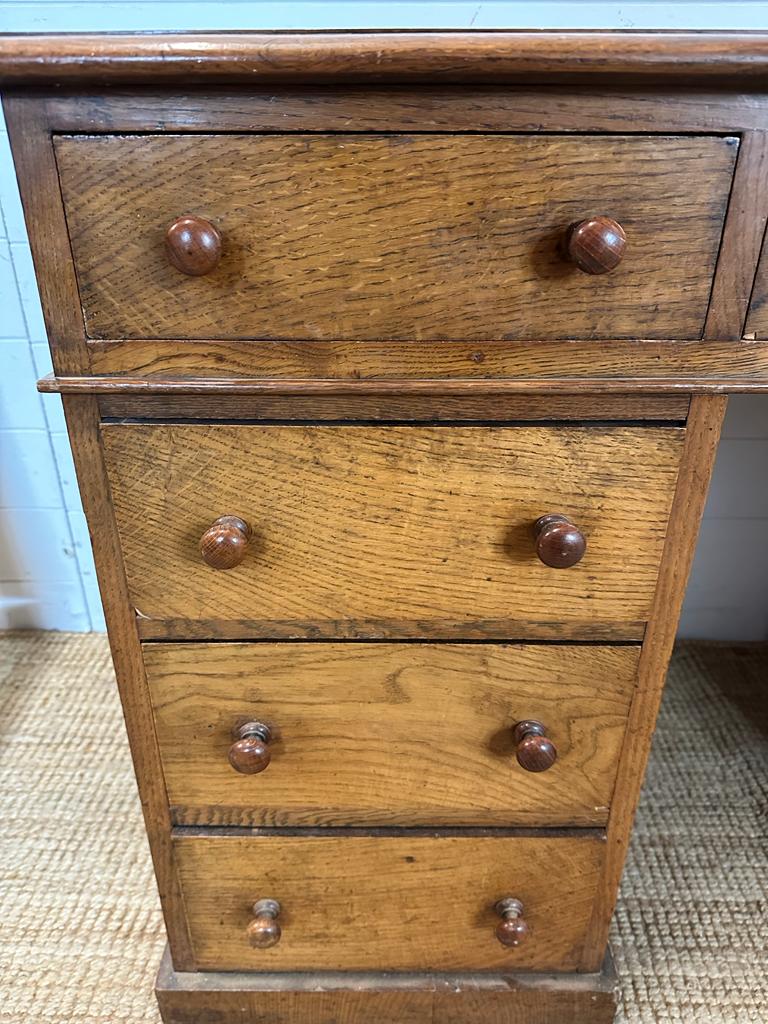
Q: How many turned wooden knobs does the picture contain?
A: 8